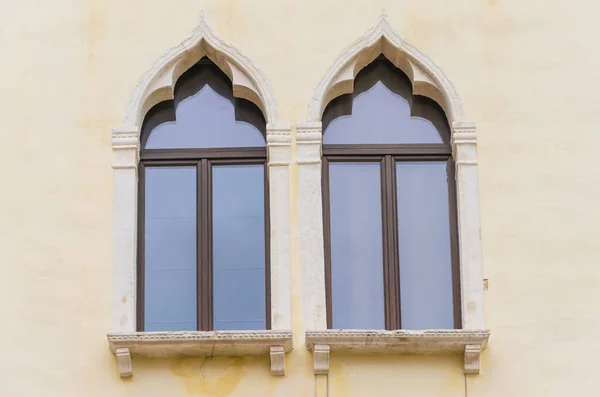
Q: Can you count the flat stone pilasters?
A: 4